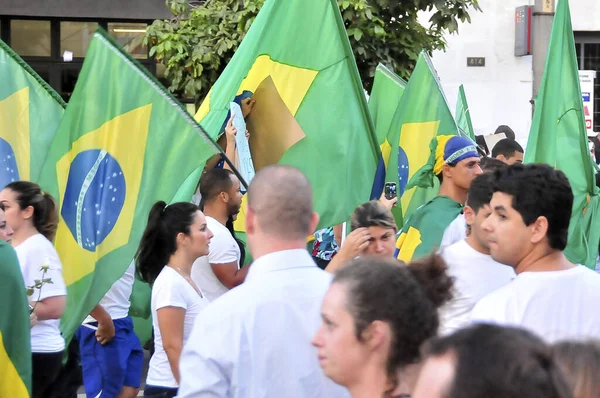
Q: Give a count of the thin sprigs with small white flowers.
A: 1